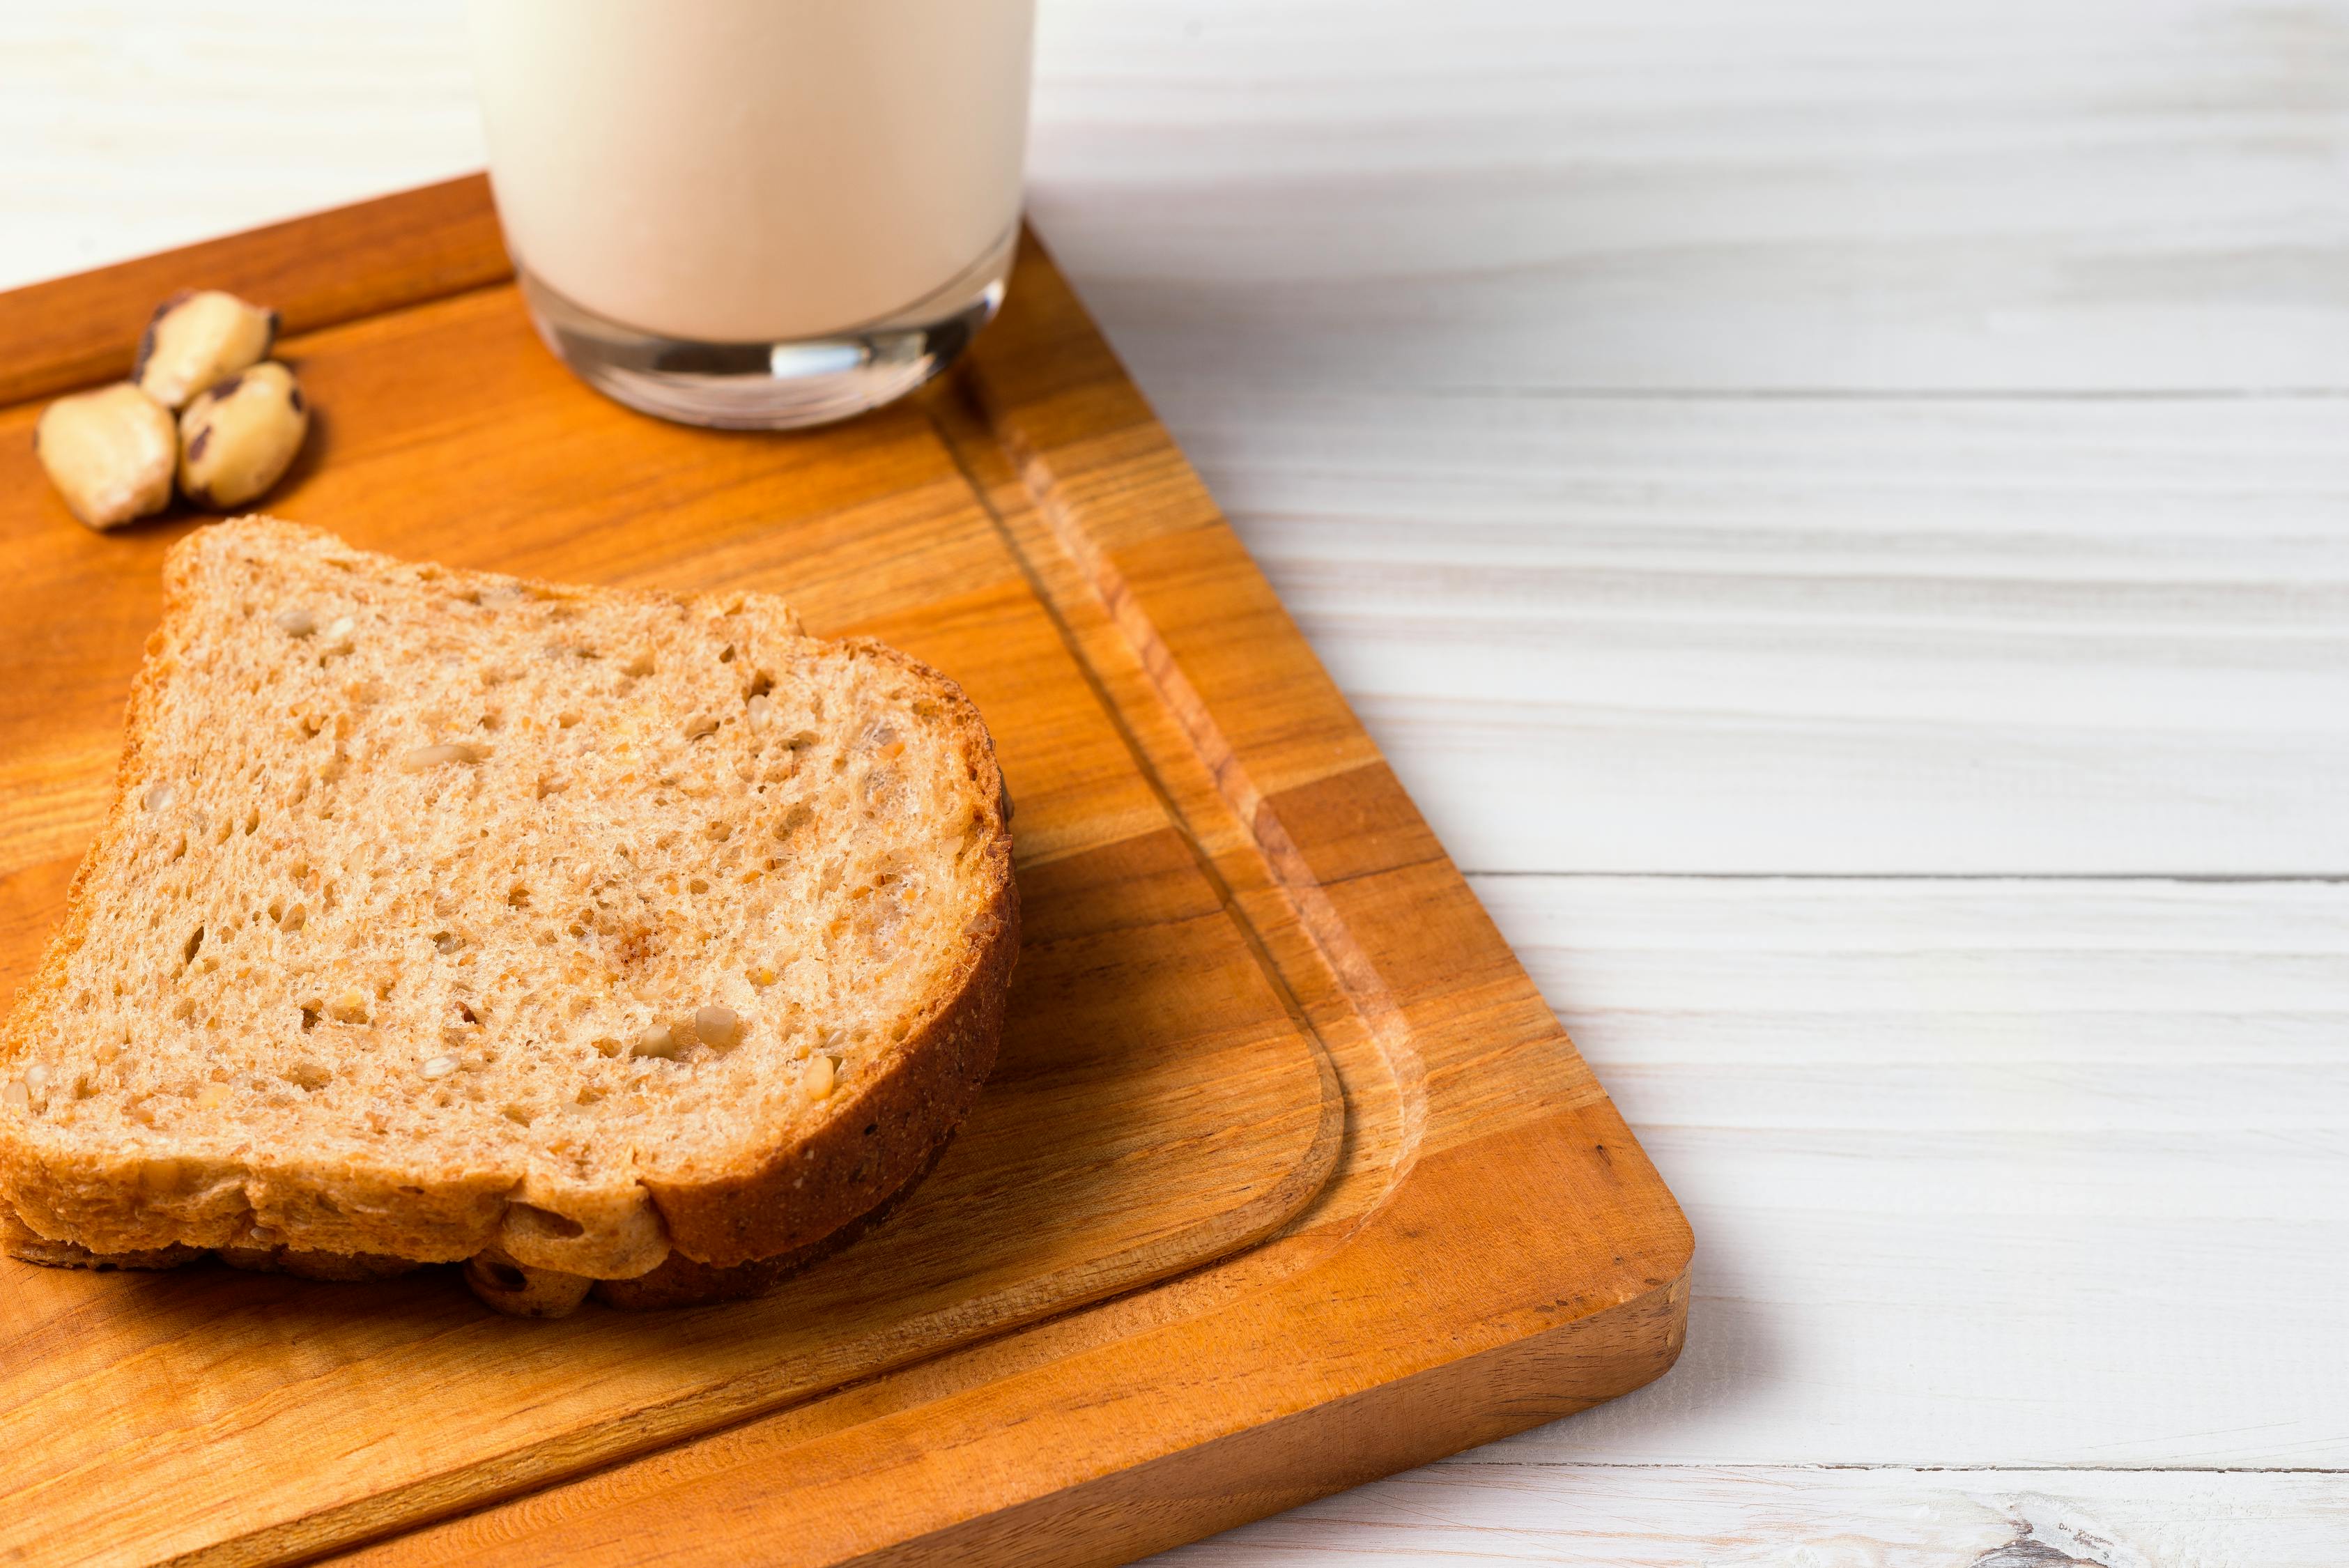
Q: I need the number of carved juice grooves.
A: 1